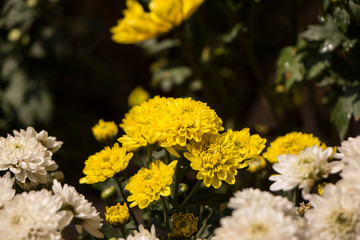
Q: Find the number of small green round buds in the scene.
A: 2